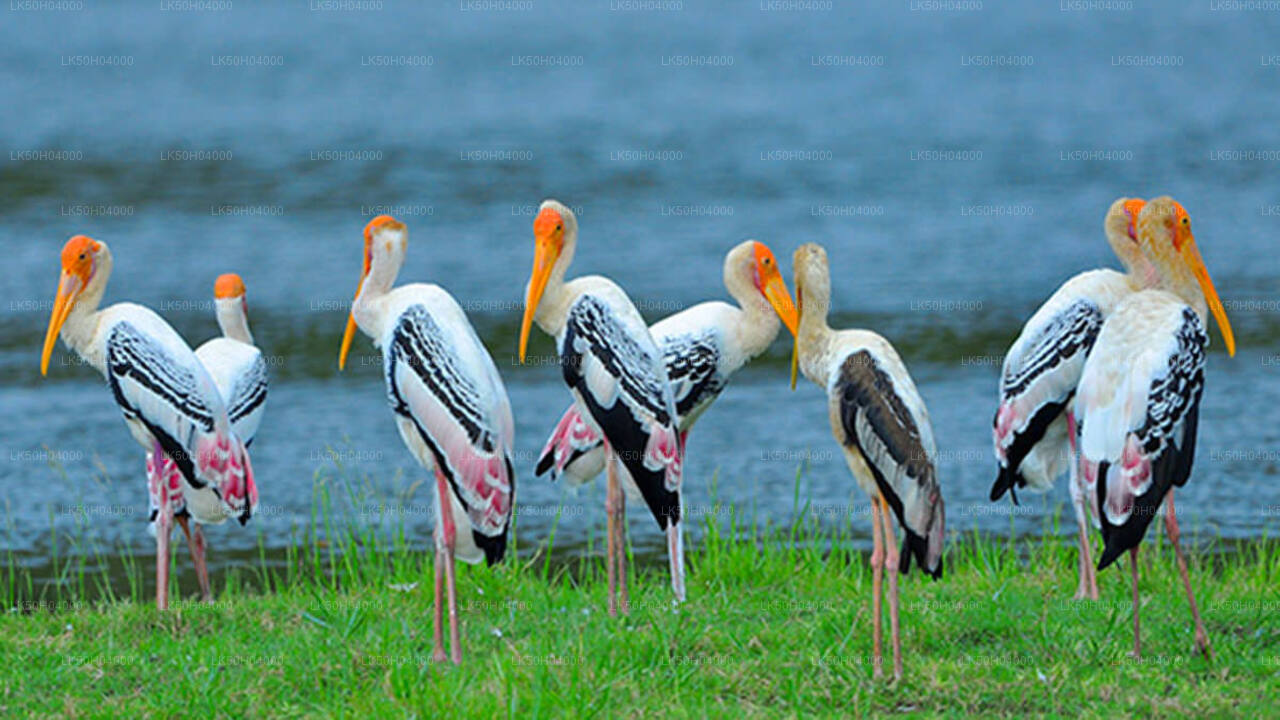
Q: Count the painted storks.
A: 8